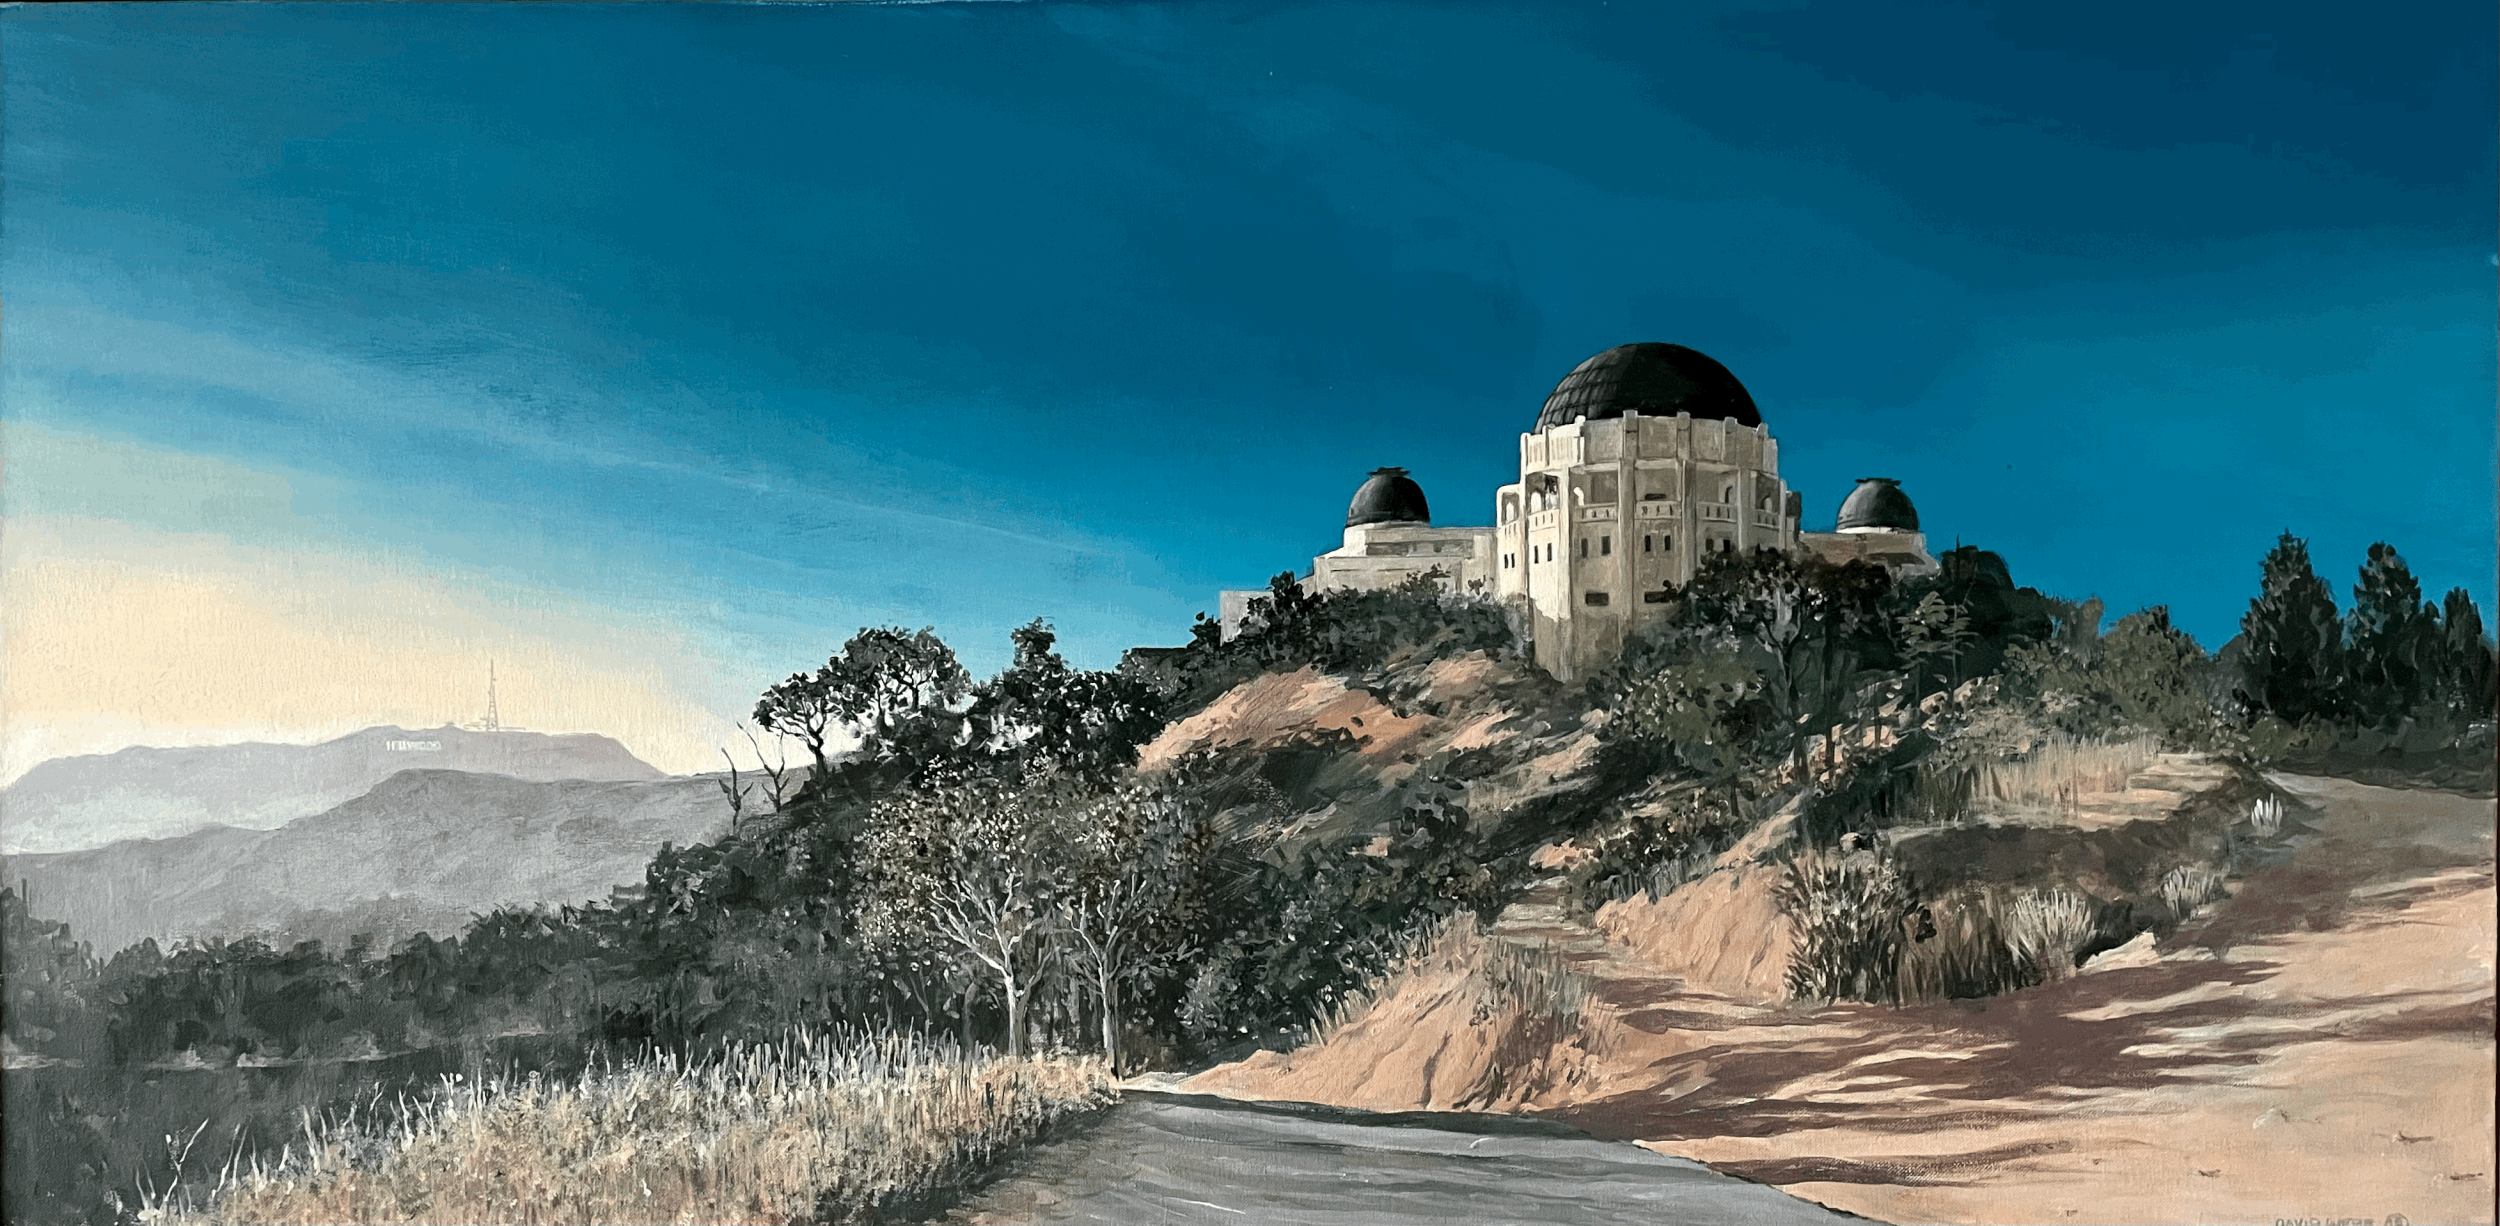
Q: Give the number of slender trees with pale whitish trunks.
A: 2